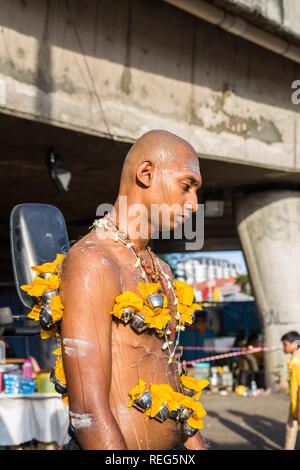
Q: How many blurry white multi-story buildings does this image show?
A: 1